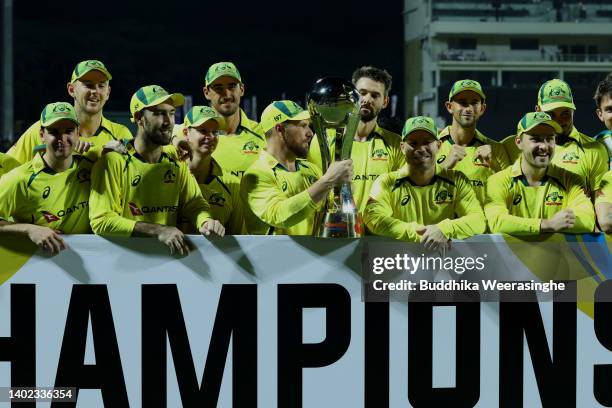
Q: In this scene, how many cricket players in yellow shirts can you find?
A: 11